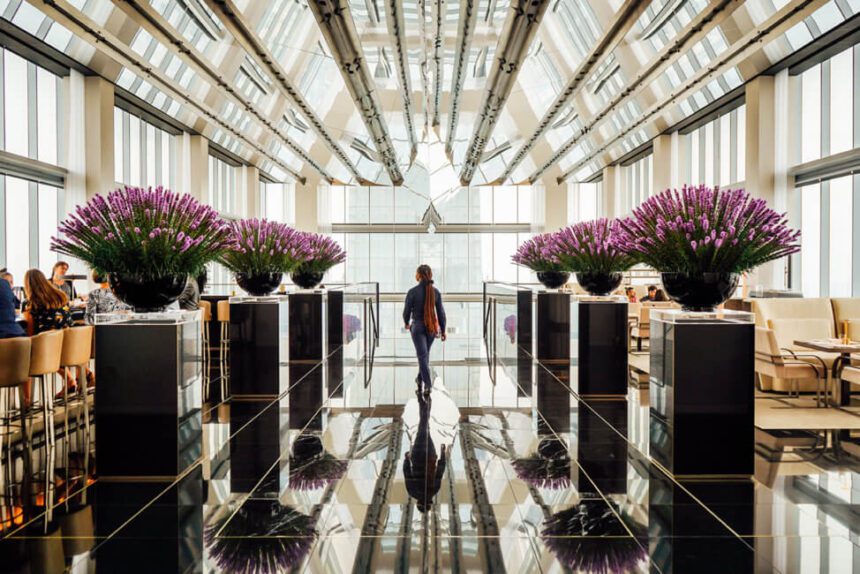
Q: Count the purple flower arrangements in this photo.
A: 6